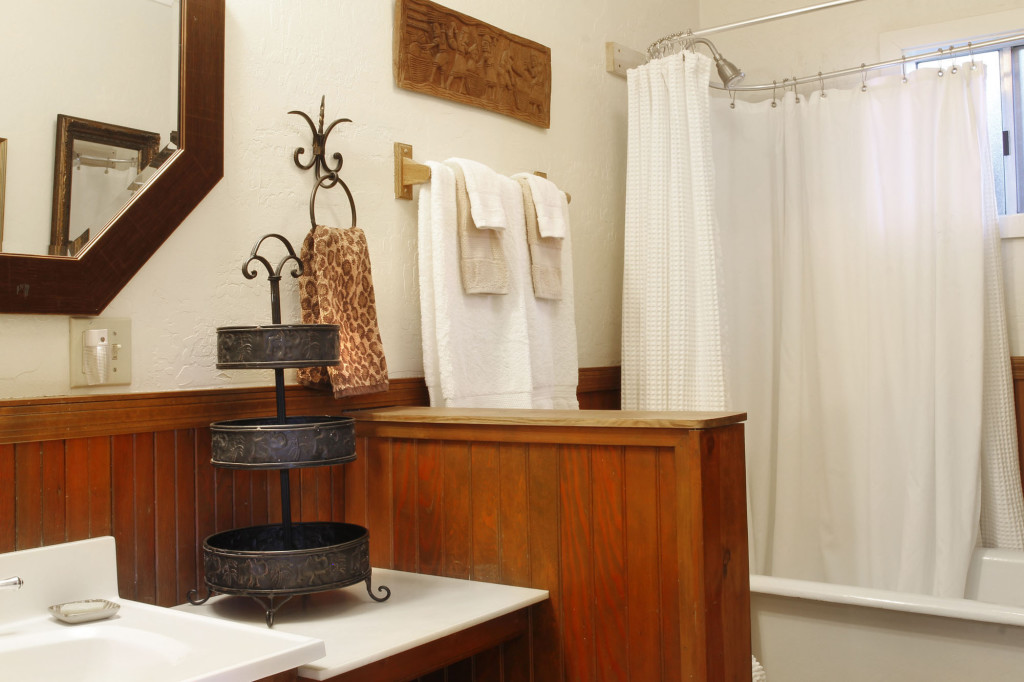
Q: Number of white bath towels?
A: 2